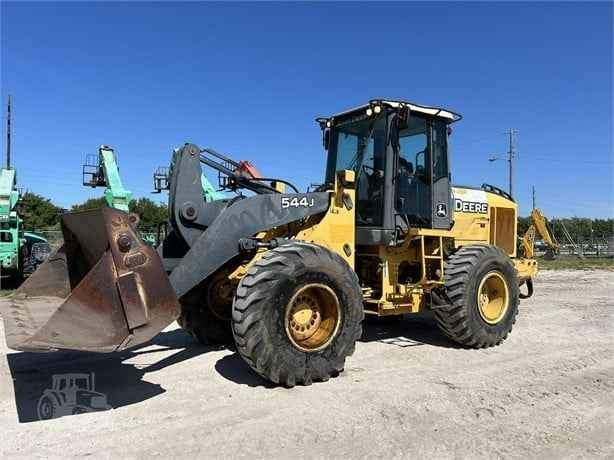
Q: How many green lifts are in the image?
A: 3